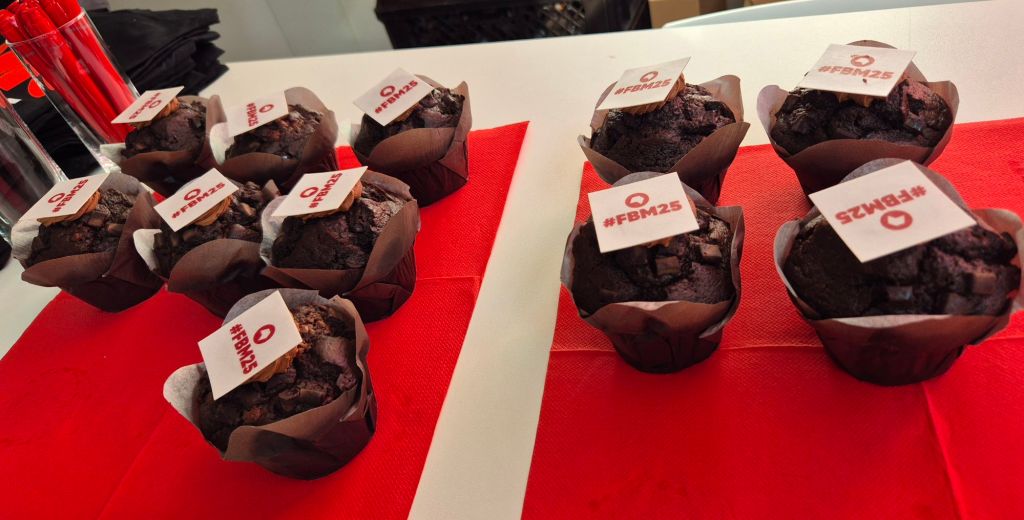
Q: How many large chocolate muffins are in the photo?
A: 11